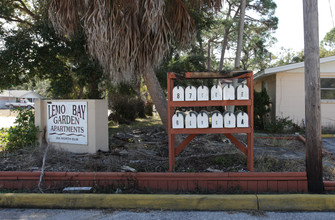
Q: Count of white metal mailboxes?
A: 12